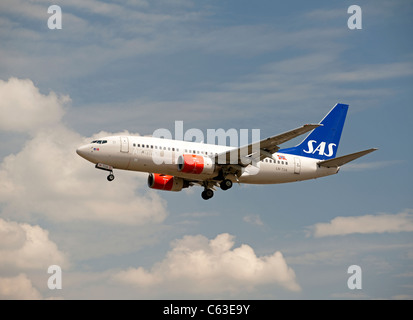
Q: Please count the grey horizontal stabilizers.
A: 1